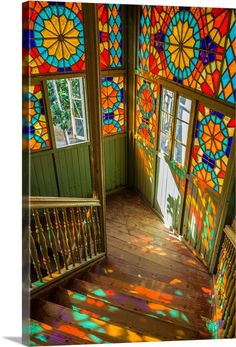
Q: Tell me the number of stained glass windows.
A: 7